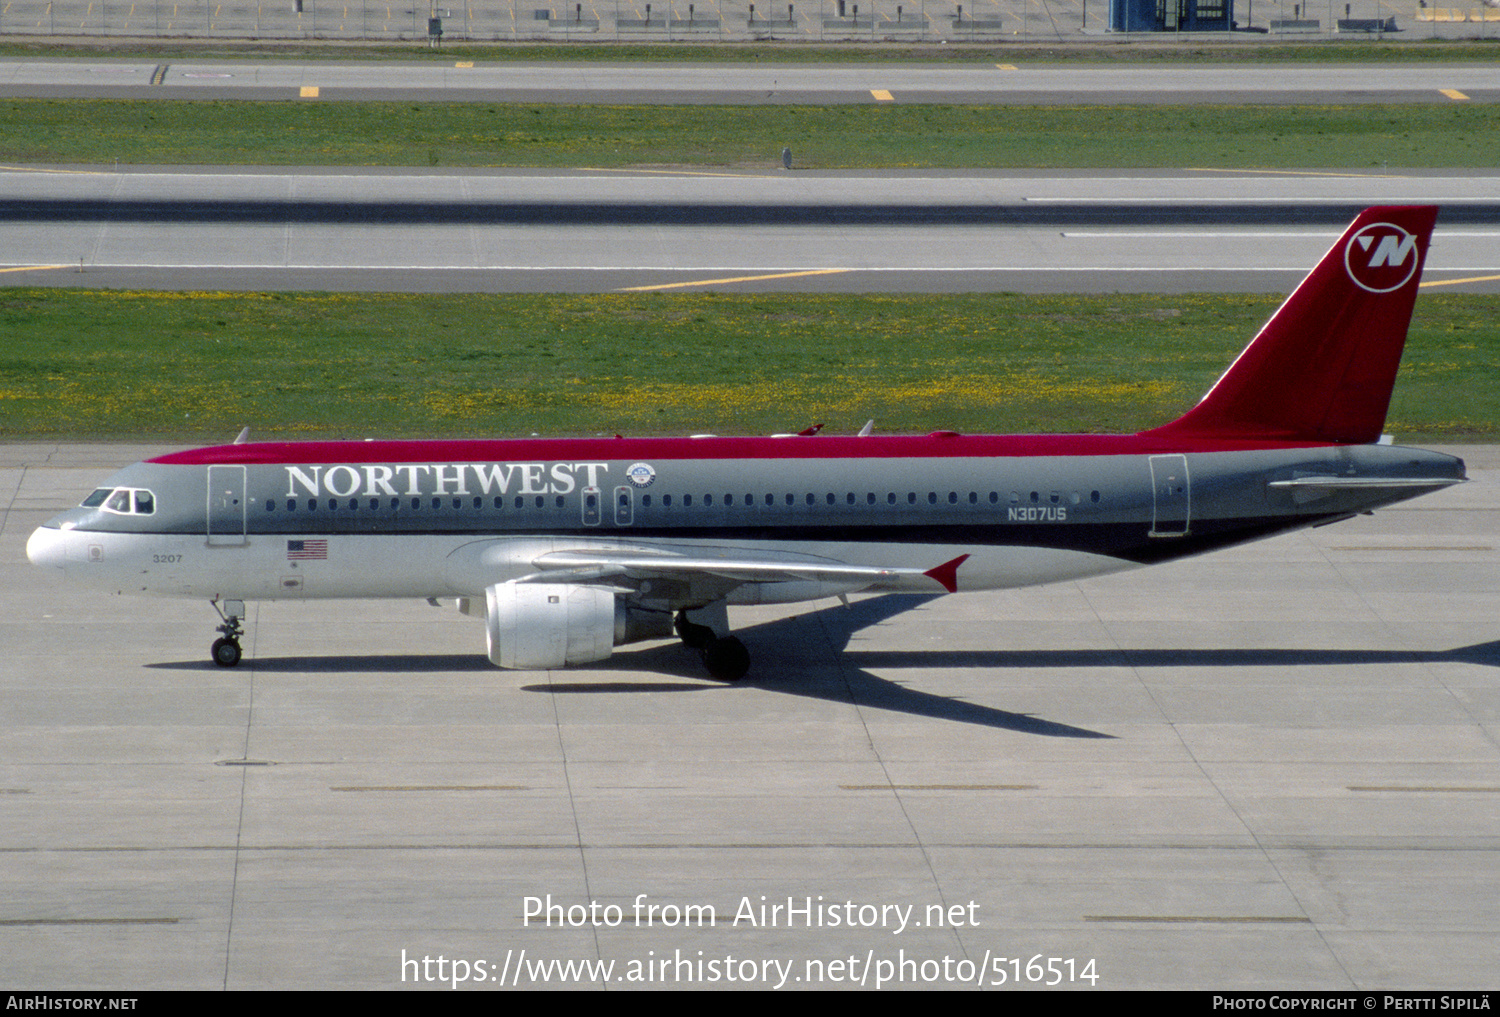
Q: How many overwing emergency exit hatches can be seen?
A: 2